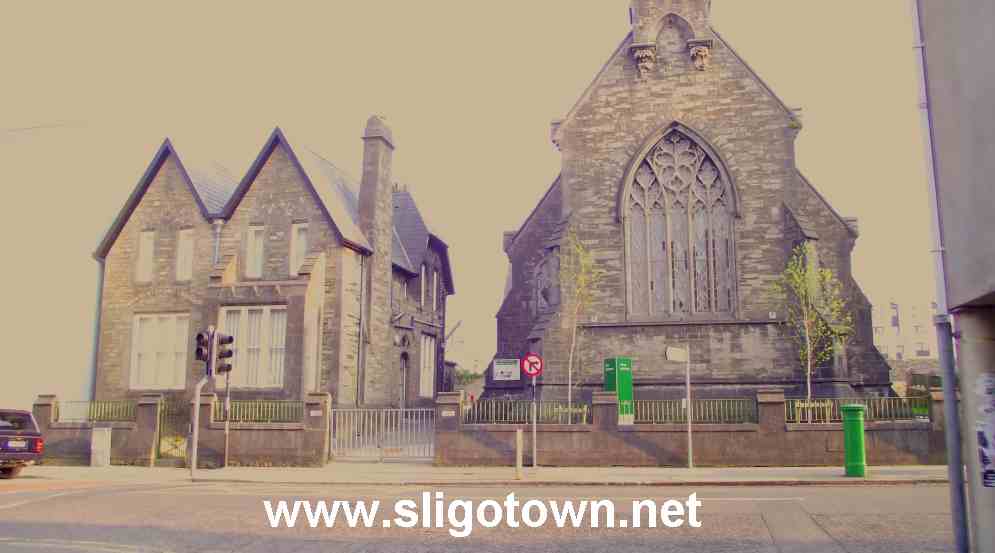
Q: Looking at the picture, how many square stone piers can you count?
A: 8